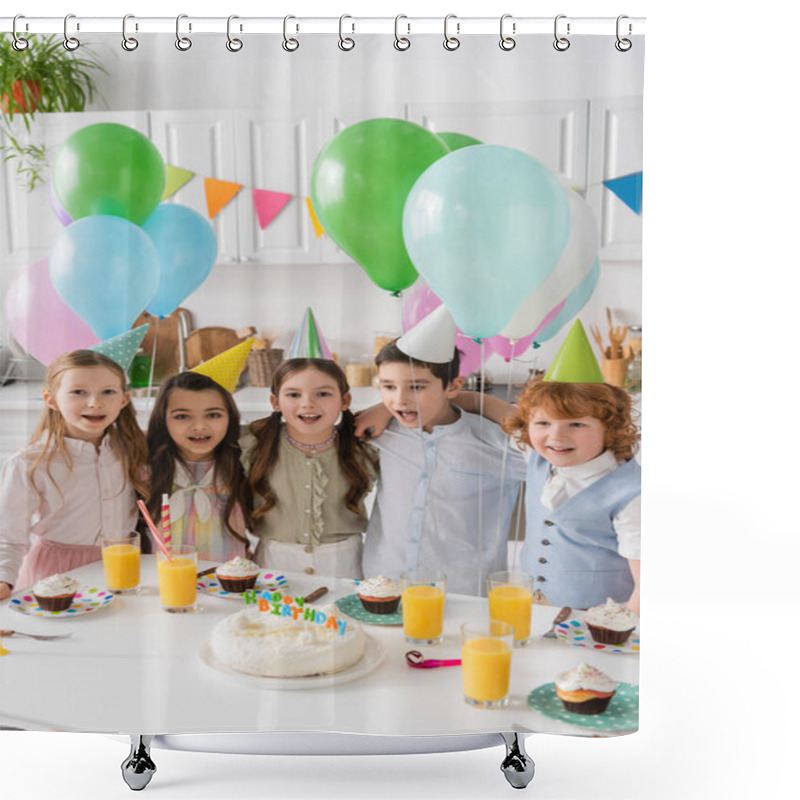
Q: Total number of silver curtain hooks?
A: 12